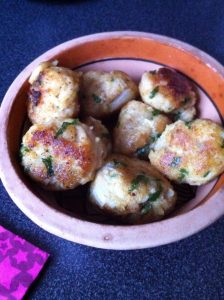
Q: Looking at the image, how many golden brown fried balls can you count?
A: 7